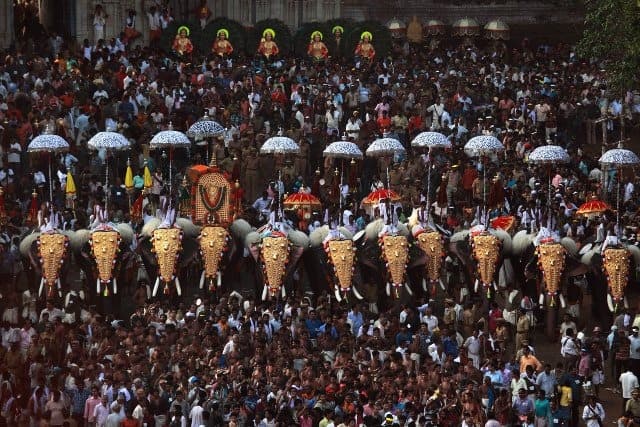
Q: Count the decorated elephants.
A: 11